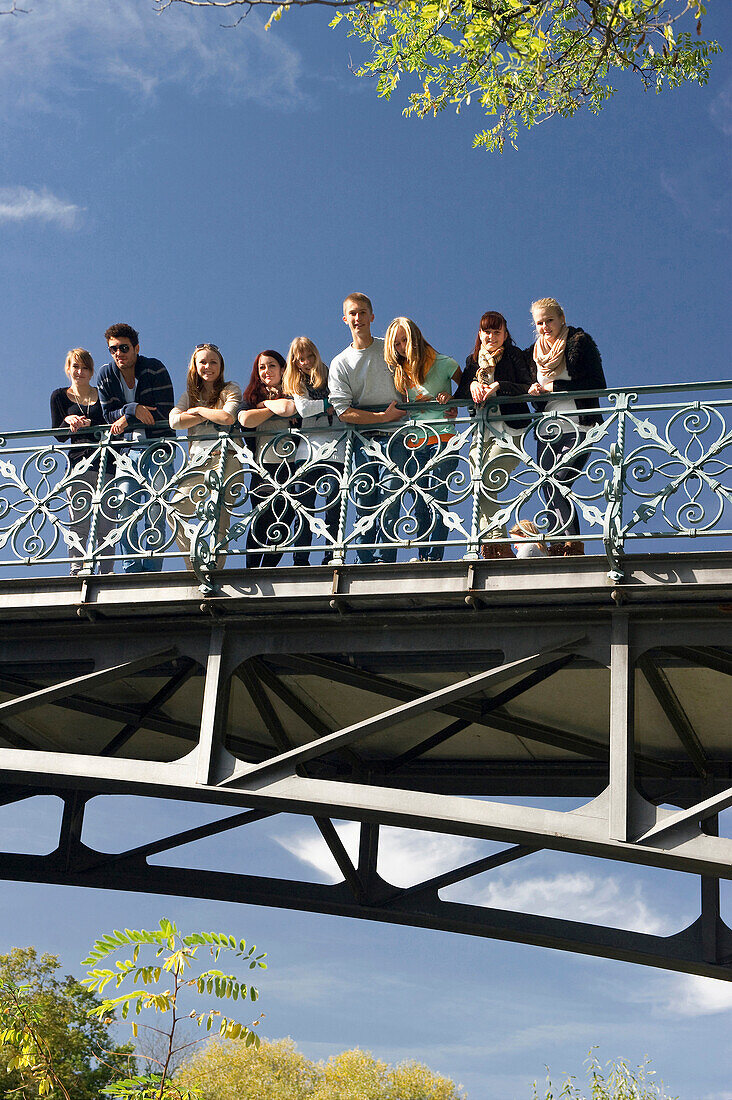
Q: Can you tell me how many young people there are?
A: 9